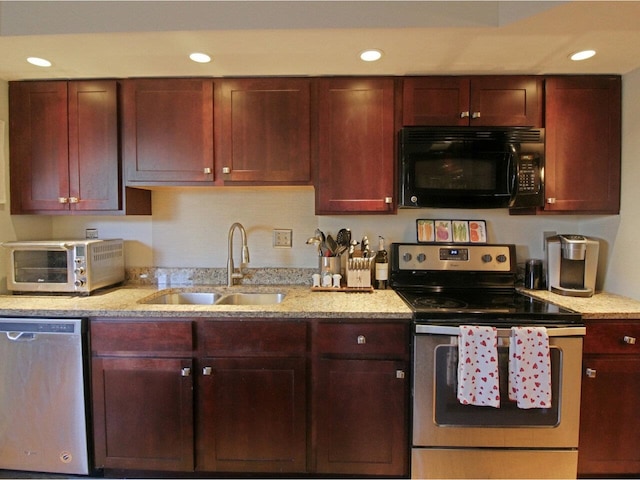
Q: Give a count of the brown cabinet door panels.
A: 12